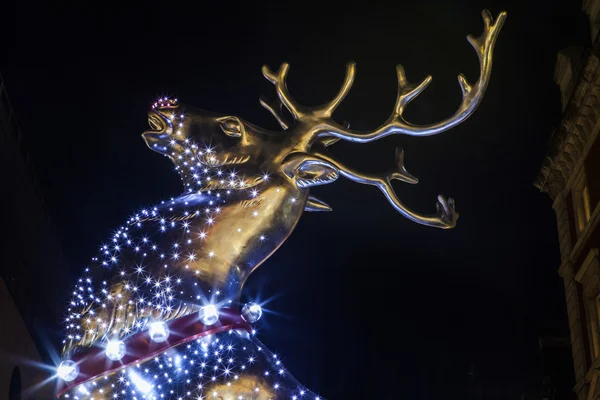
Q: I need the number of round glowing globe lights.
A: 5